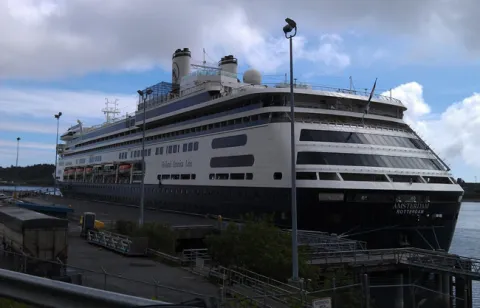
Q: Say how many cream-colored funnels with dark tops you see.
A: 2